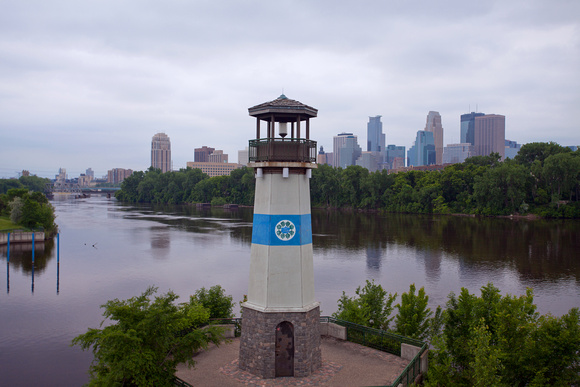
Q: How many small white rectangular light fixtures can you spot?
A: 3